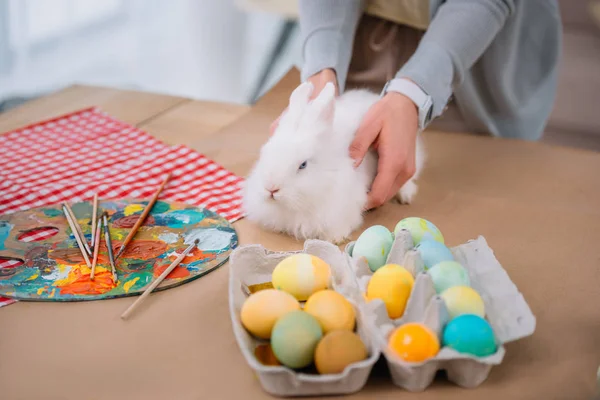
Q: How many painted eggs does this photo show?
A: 13